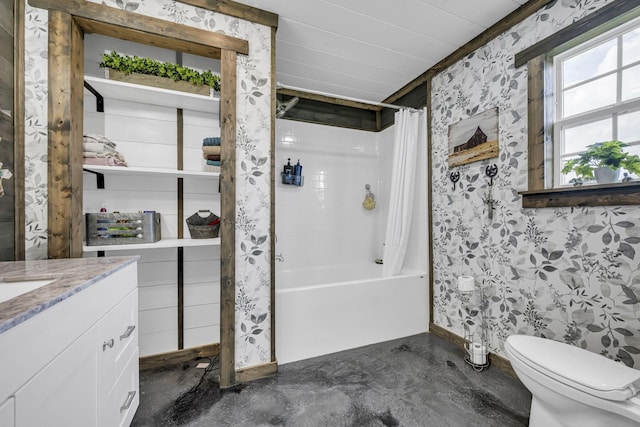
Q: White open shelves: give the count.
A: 3